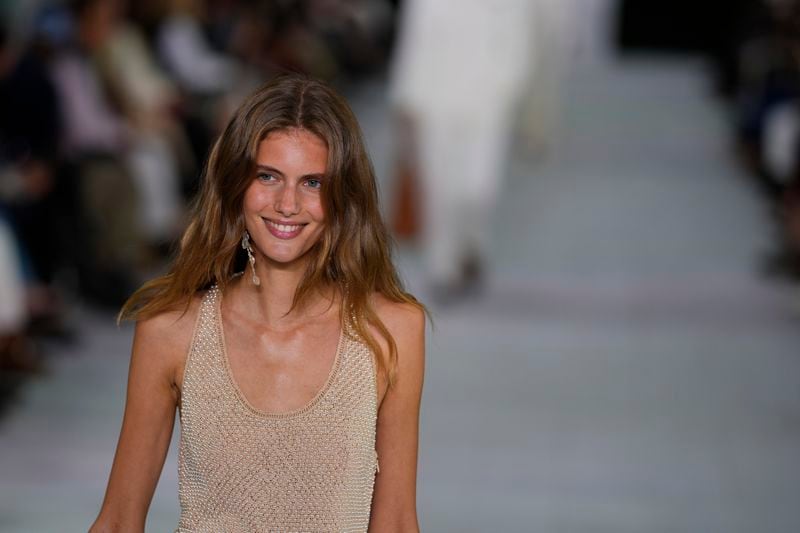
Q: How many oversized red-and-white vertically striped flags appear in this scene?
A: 0